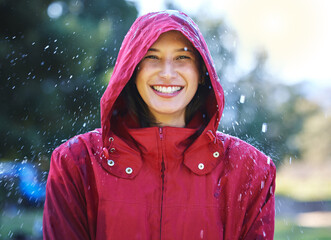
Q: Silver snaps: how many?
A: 4